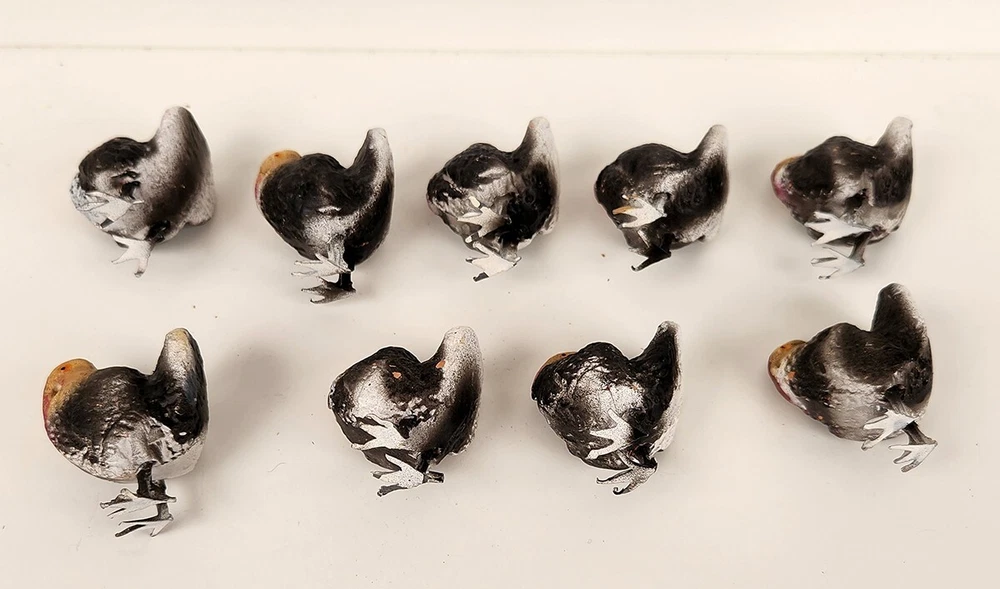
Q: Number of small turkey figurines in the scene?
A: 9